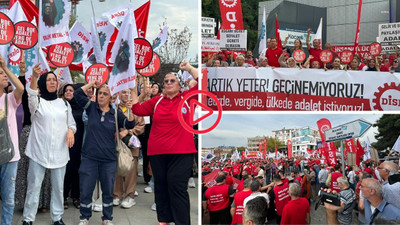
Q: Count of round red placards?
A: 10